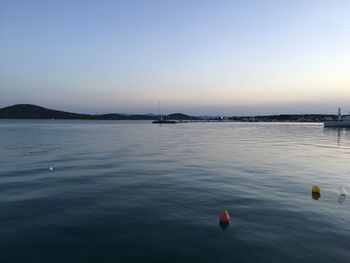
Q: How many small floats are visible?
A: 4